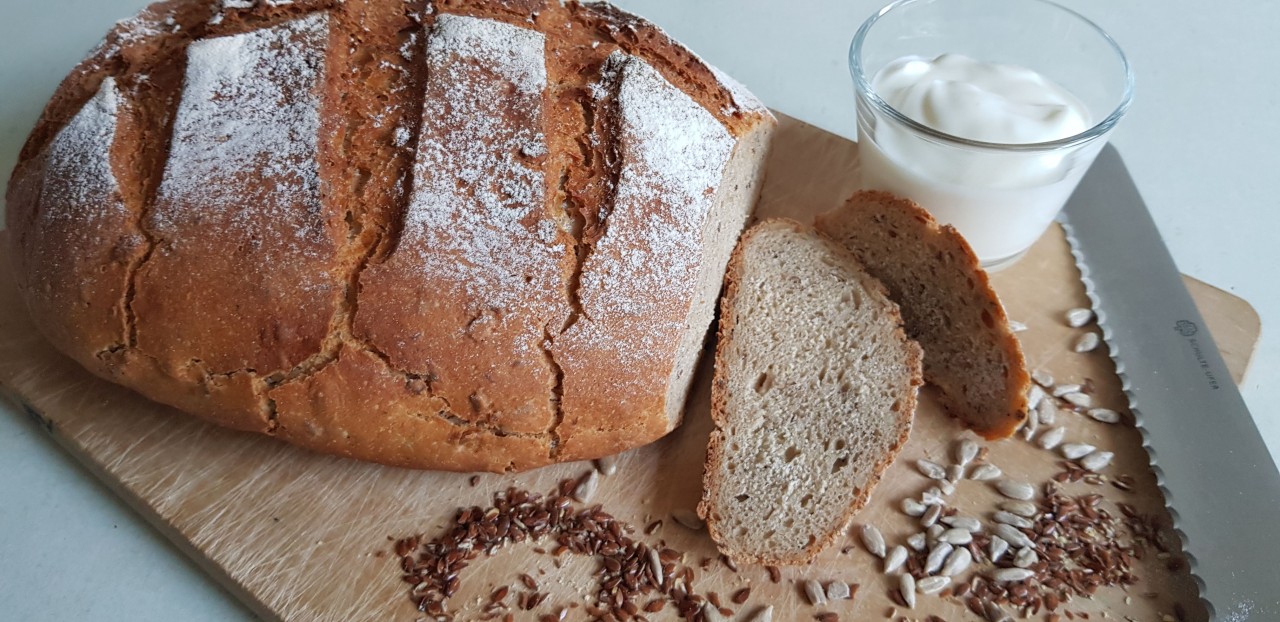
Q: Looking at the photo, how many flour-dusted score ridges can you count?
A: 4